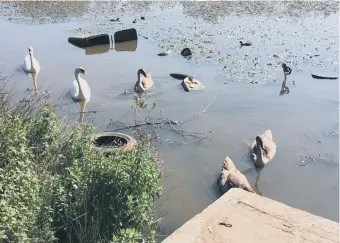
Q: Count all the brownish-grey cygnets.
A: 3